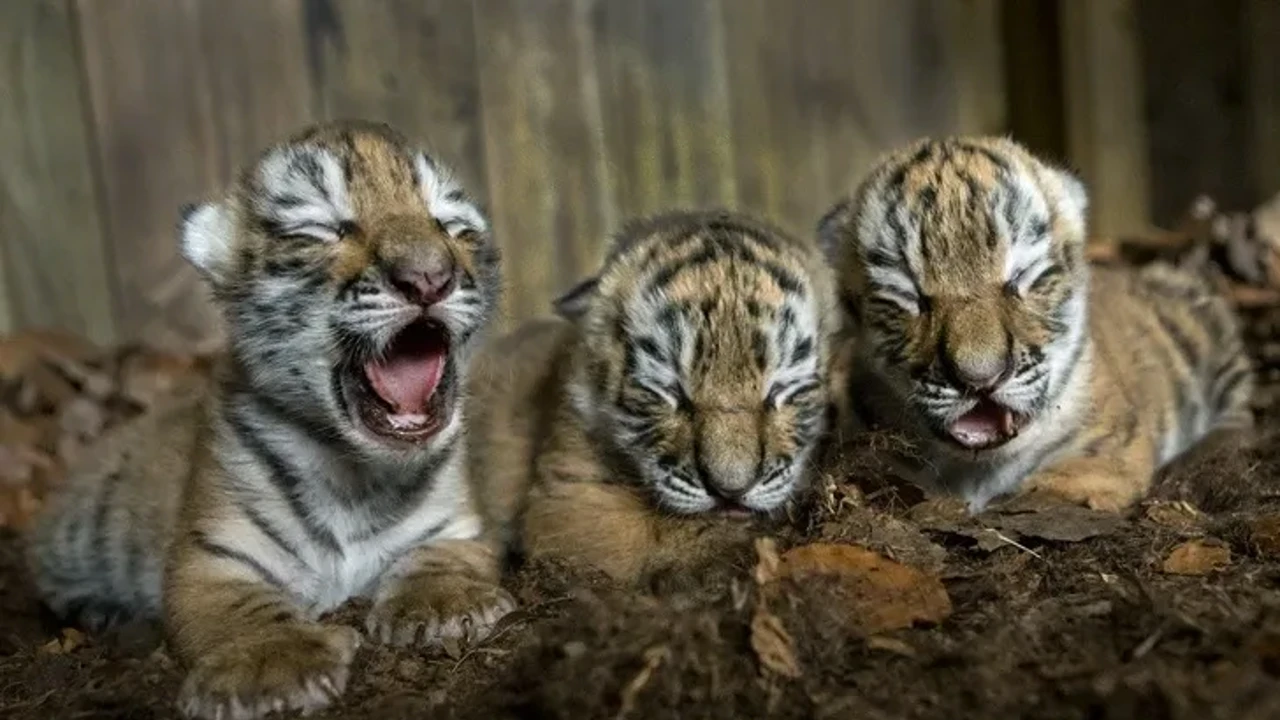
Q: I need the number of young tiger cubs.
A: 3